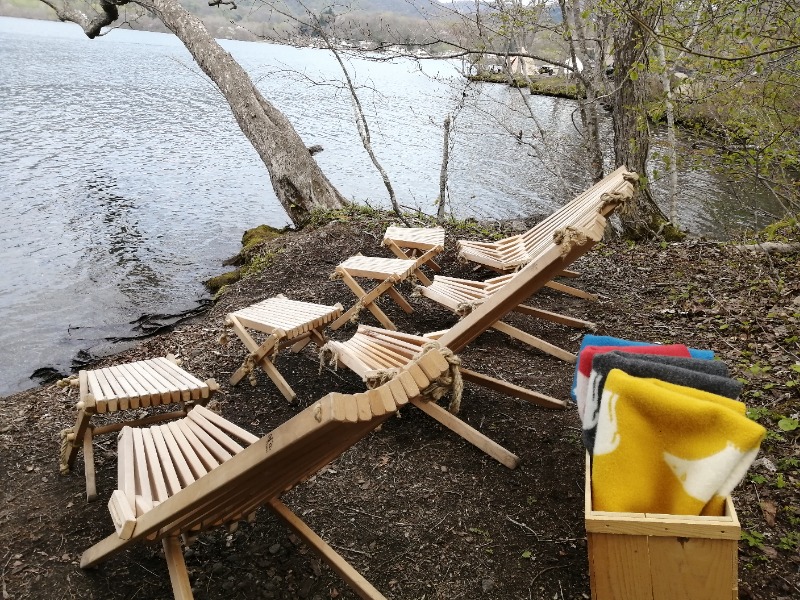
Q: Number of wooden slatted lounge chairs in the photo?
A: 4